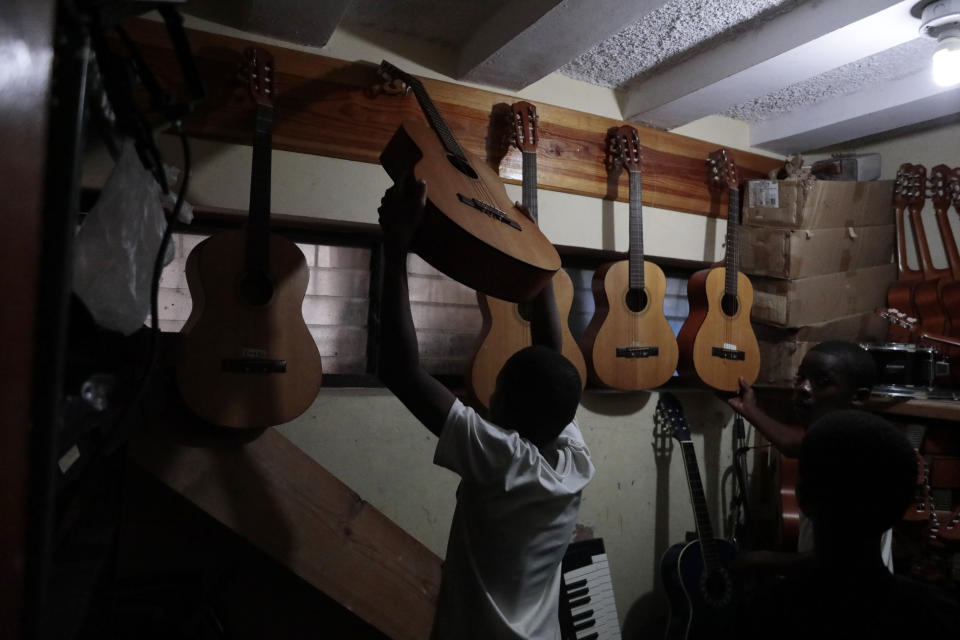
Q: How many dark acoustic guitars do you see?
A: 1